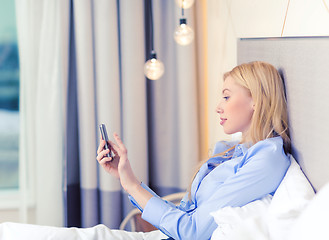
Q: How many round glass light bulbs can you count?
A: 3